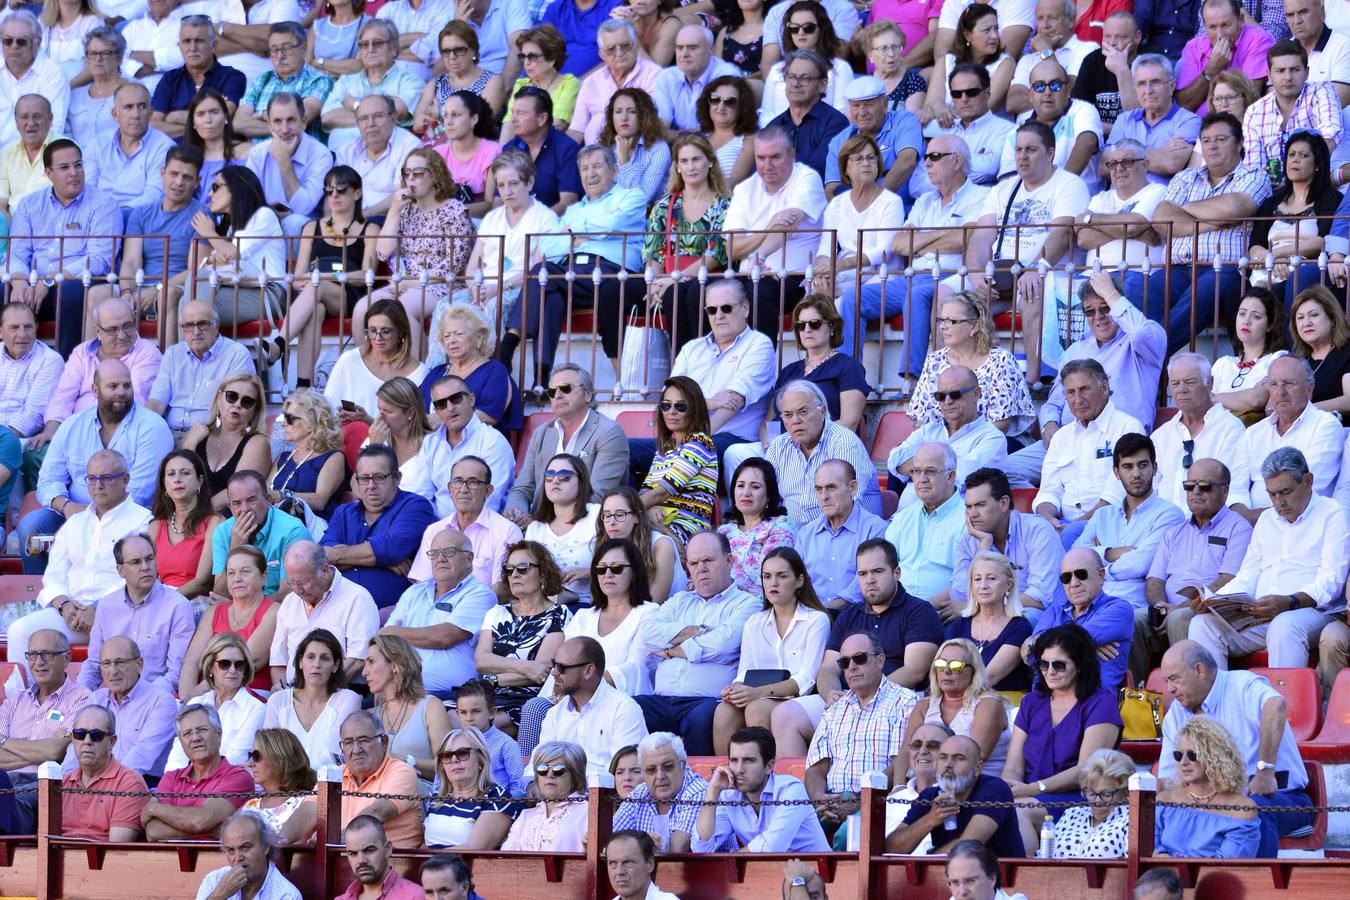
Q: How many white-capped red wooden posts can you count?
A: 5